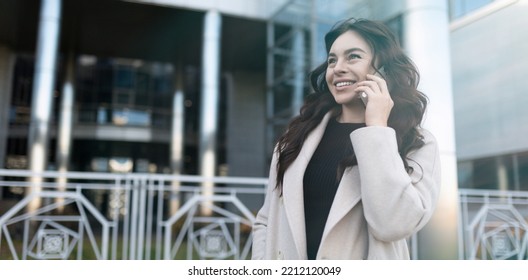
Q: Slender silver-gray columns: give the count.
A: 4